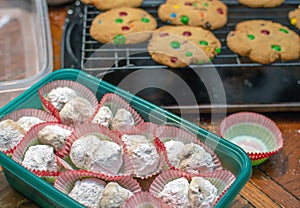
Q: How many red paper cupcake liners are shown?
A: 11